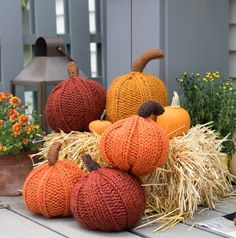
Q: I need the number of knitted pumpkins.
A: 5